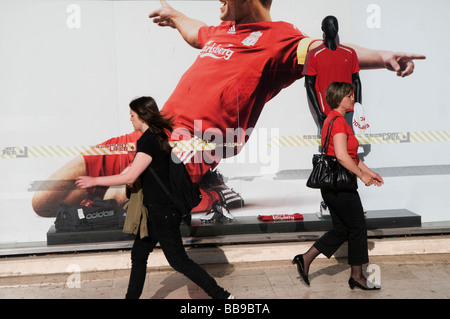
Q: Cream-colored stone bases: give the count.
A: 1